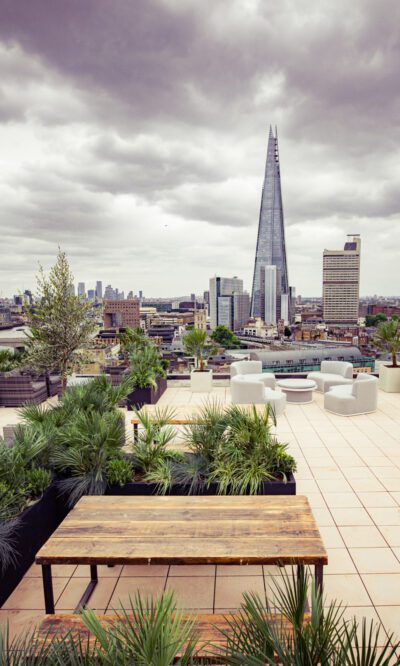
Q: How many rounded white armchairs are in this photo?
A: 4